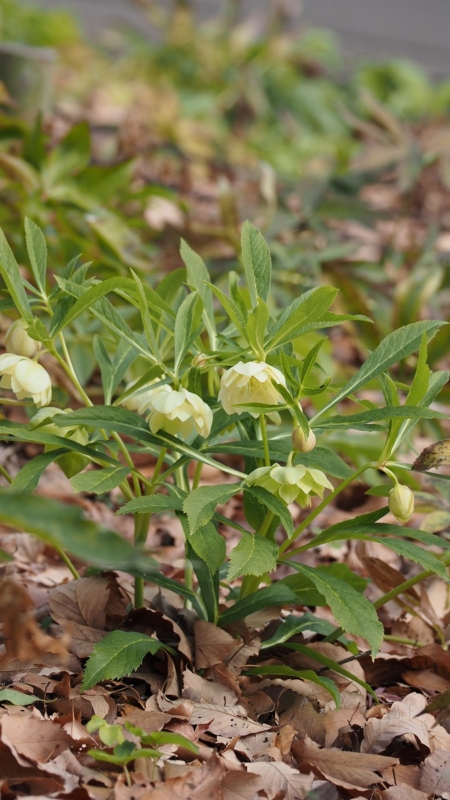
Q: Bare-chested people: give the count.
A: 0